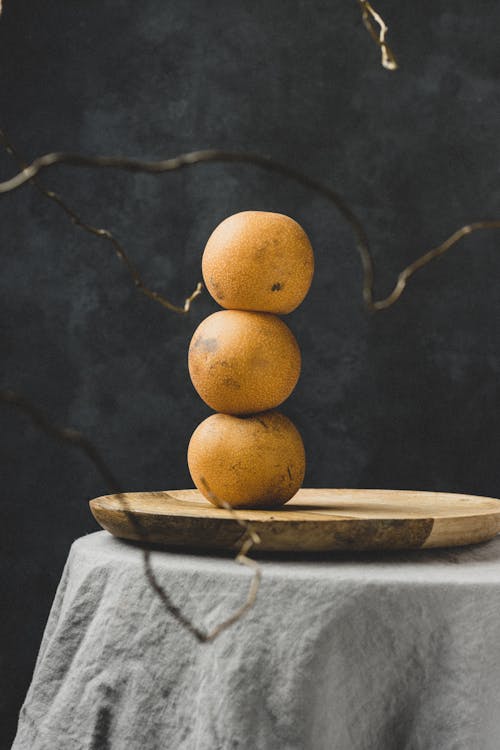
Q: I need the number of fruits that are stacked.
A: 3